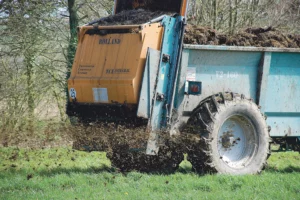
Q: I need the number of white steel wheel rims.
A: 1